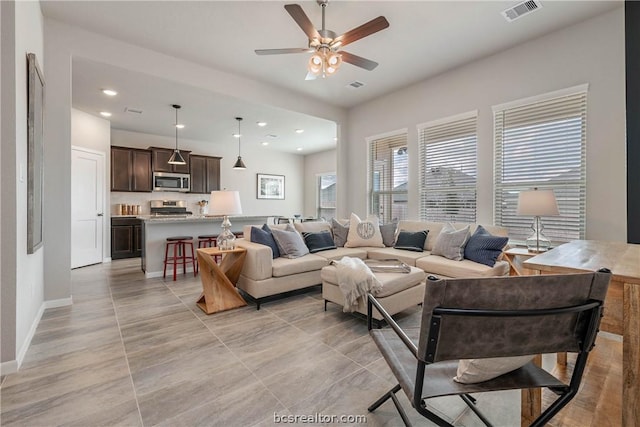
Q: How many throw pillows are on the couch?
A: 9